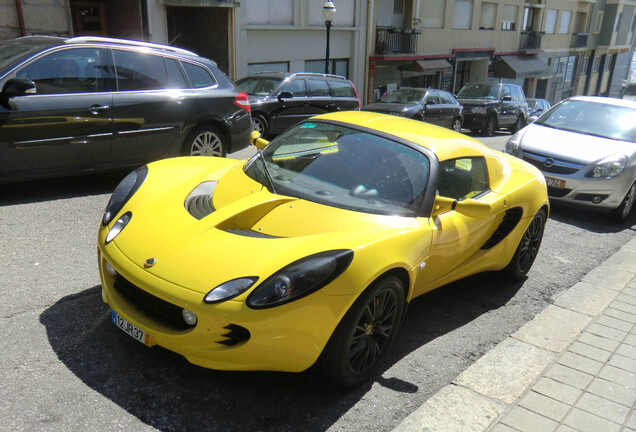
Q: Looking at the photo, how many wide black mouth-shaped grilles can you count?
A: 1